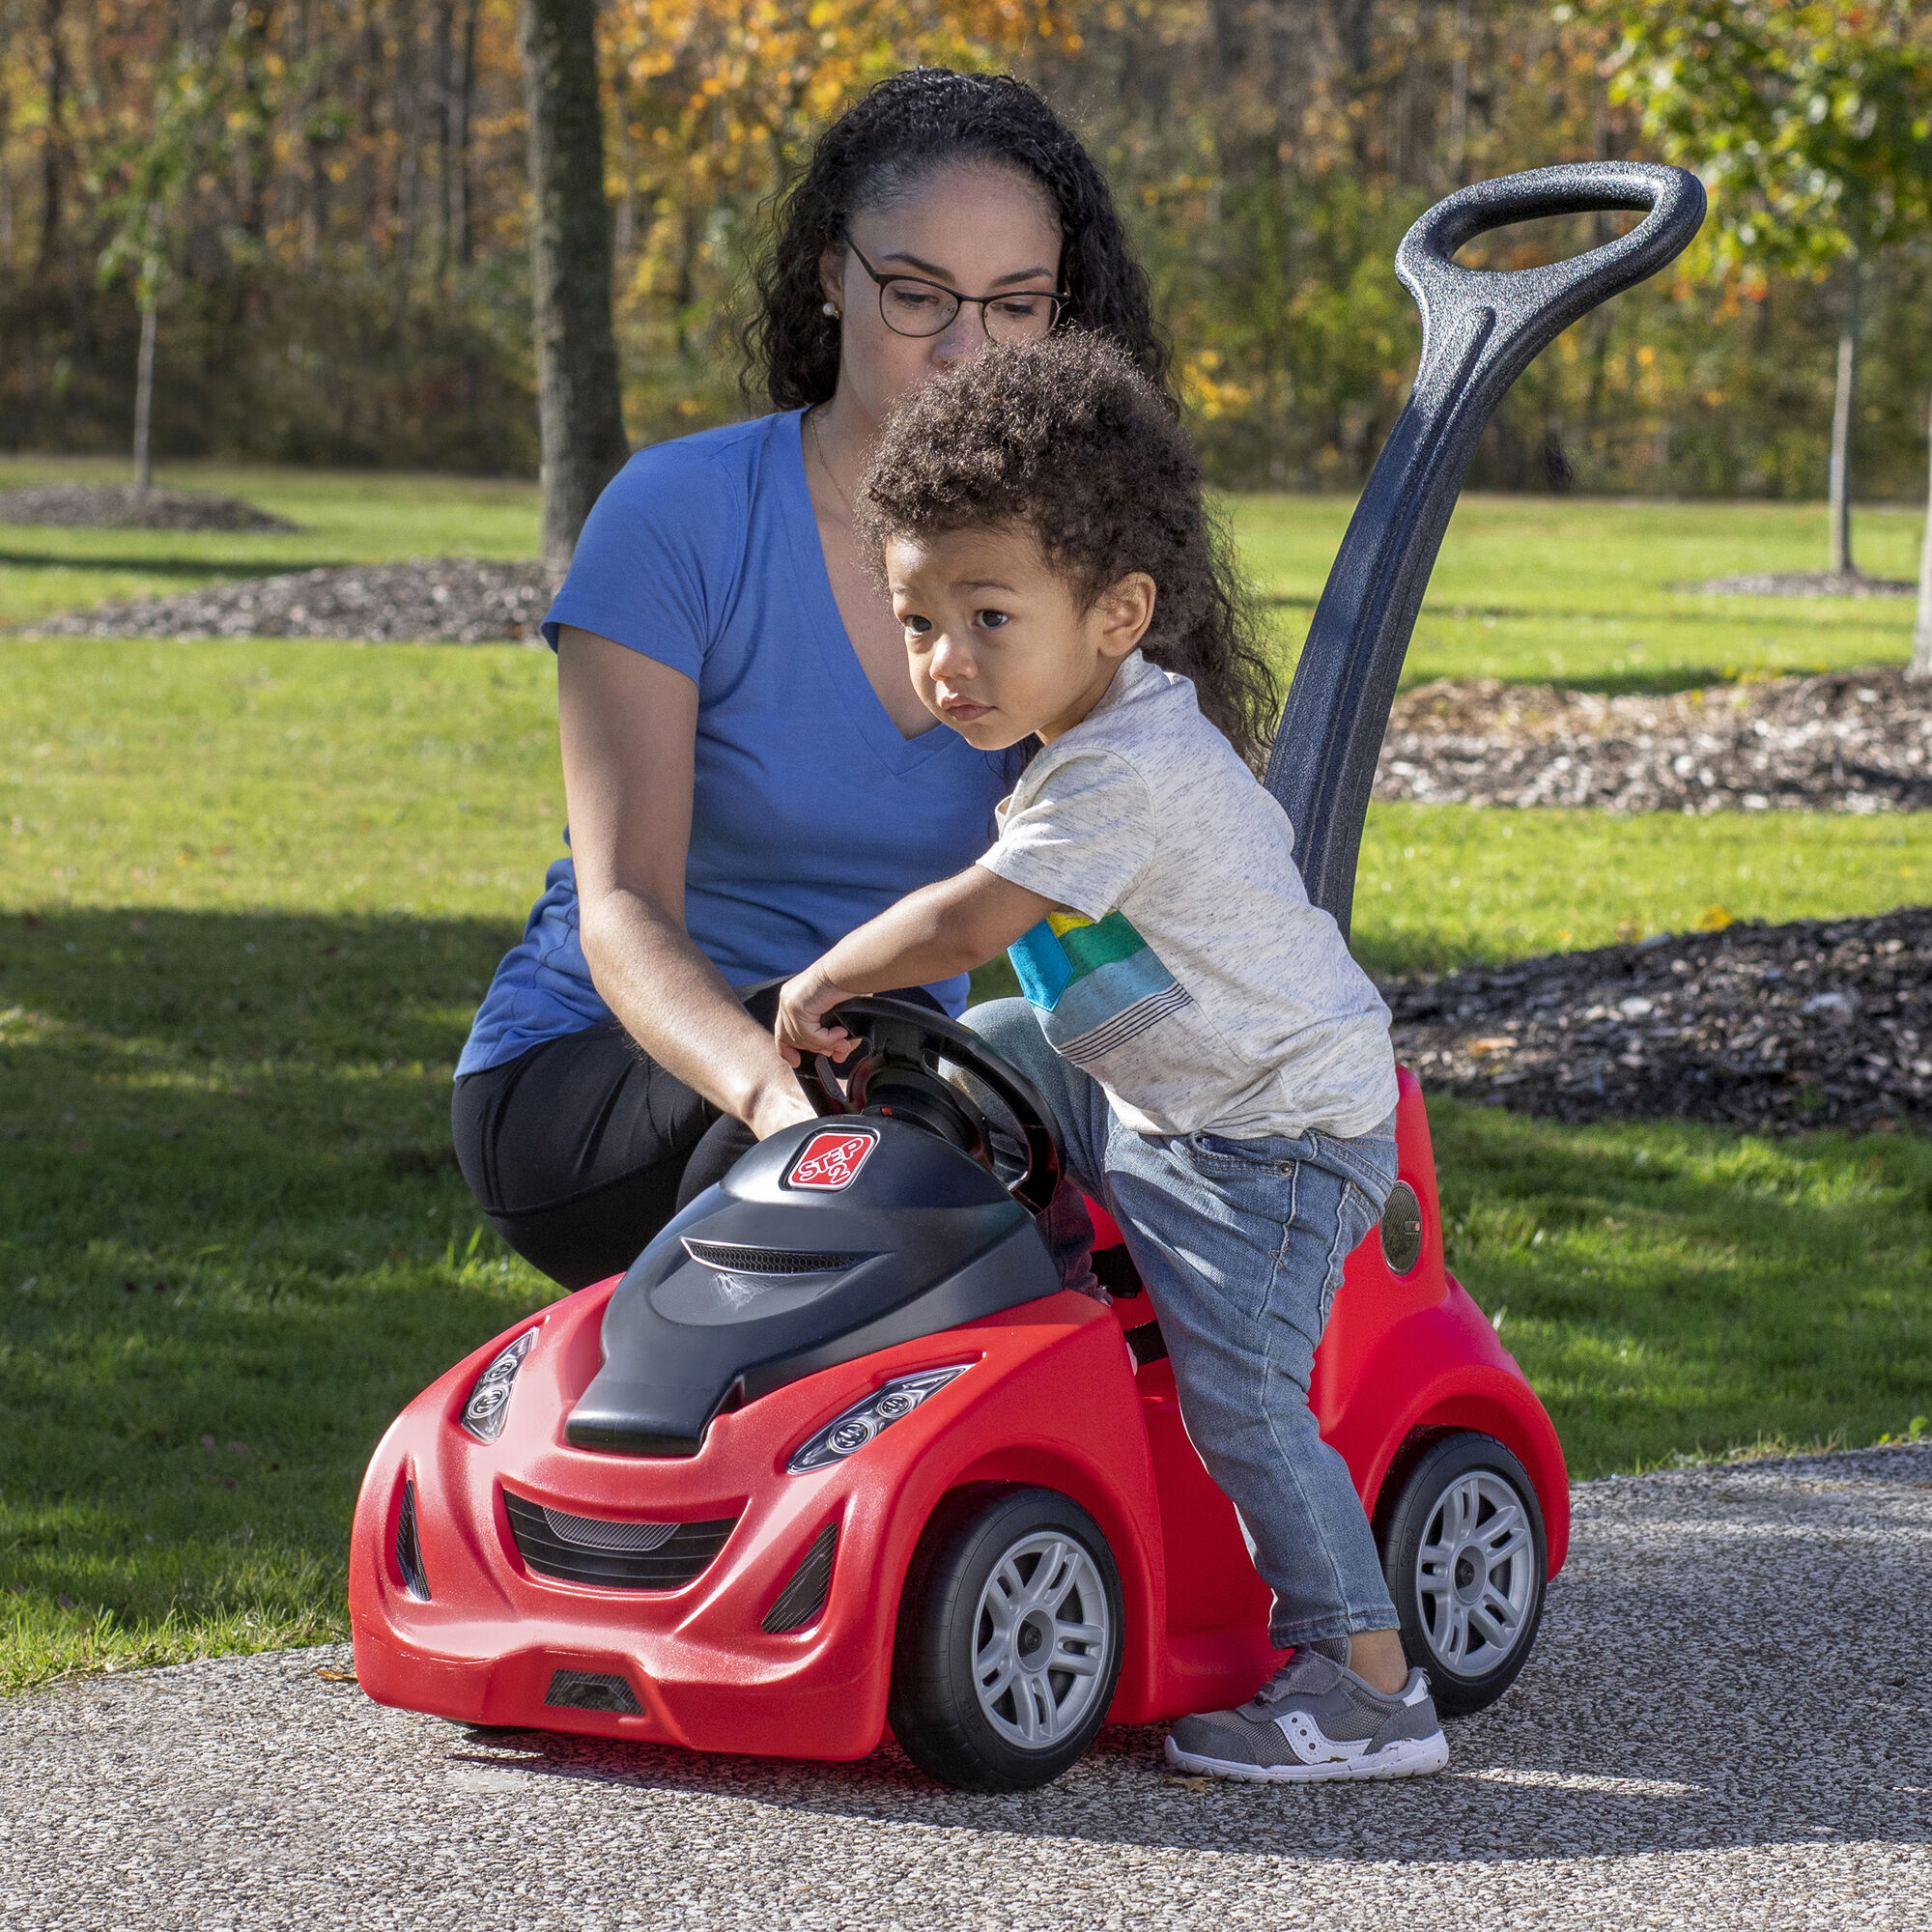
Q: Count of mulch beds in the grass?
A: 5